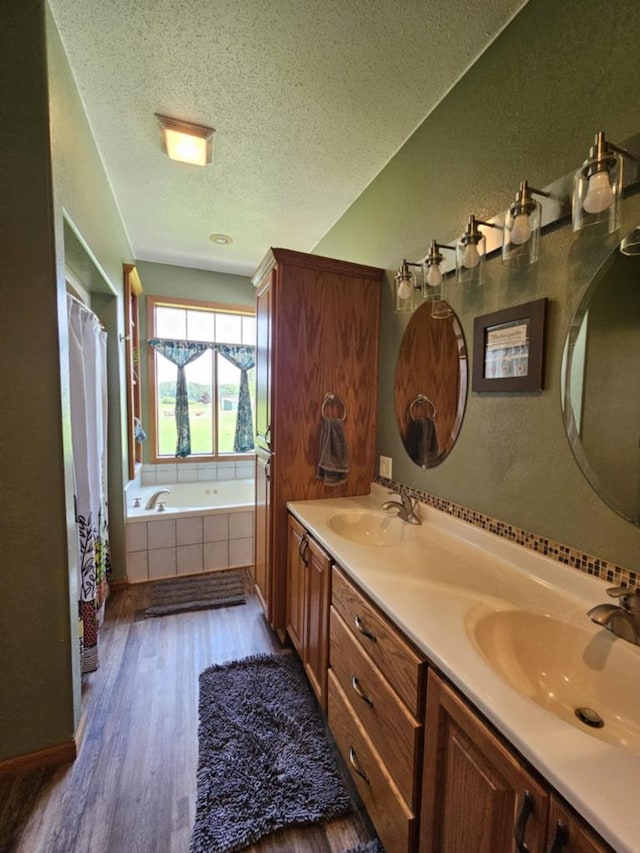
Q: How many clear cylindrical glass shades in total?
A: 5